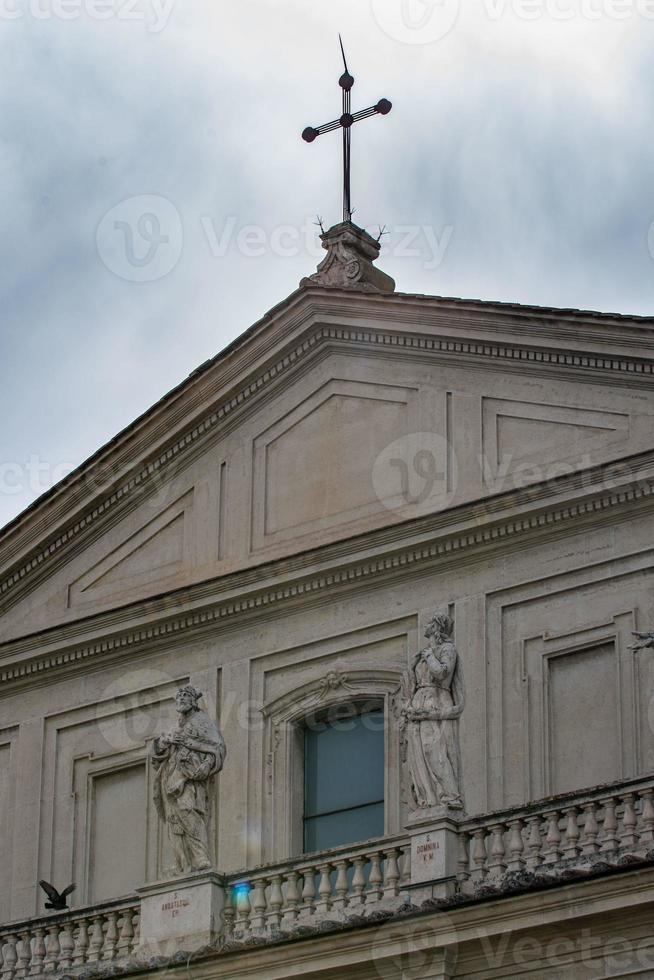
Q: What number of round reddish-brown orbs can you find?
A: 4